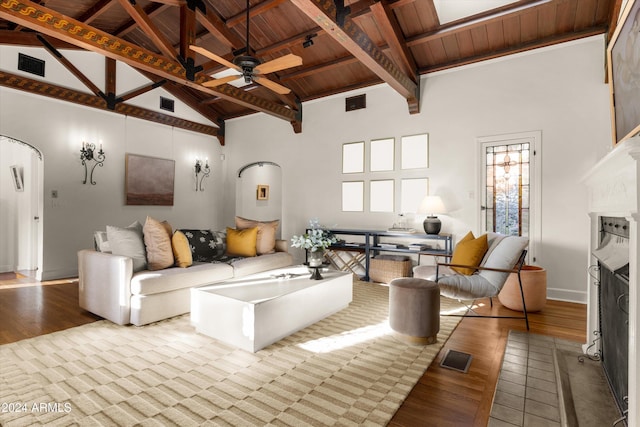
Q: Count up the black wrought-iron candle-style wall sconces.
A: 2